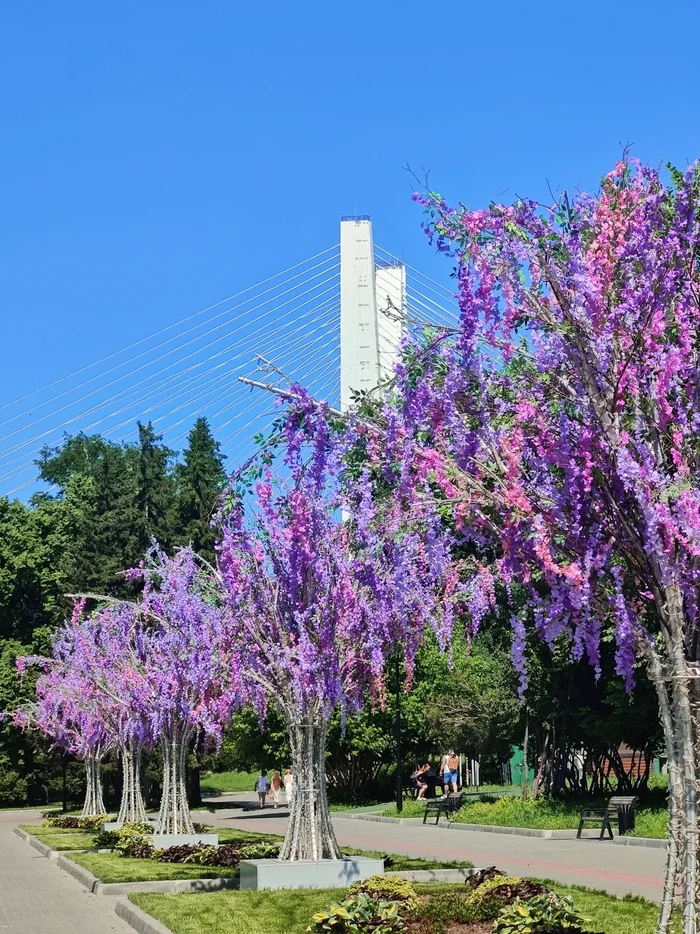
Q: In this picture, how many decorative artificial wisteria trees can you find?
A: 5